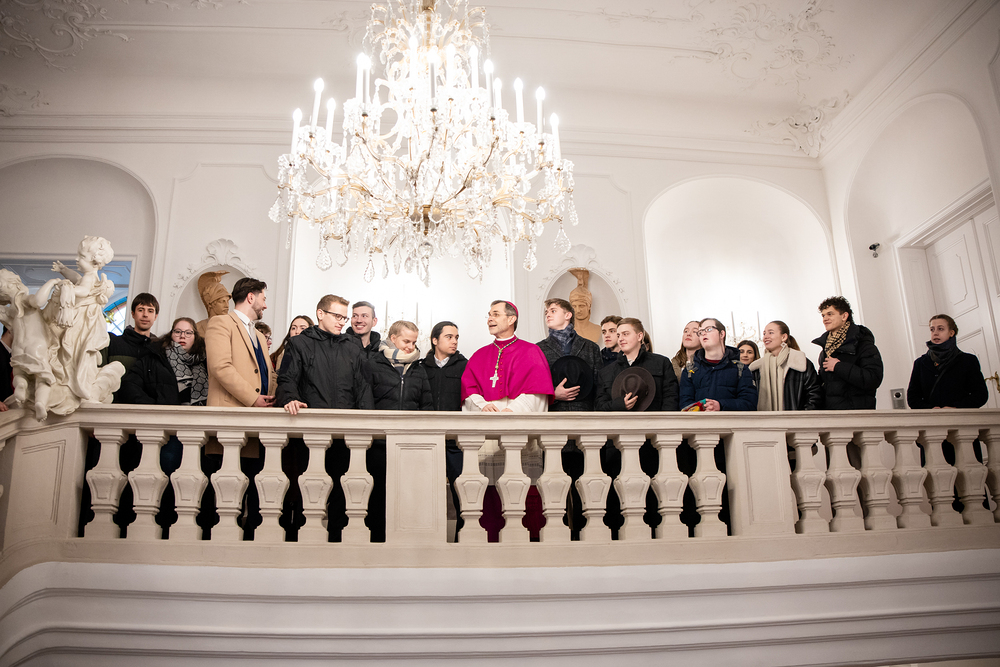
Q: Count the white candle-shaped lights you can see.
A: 14